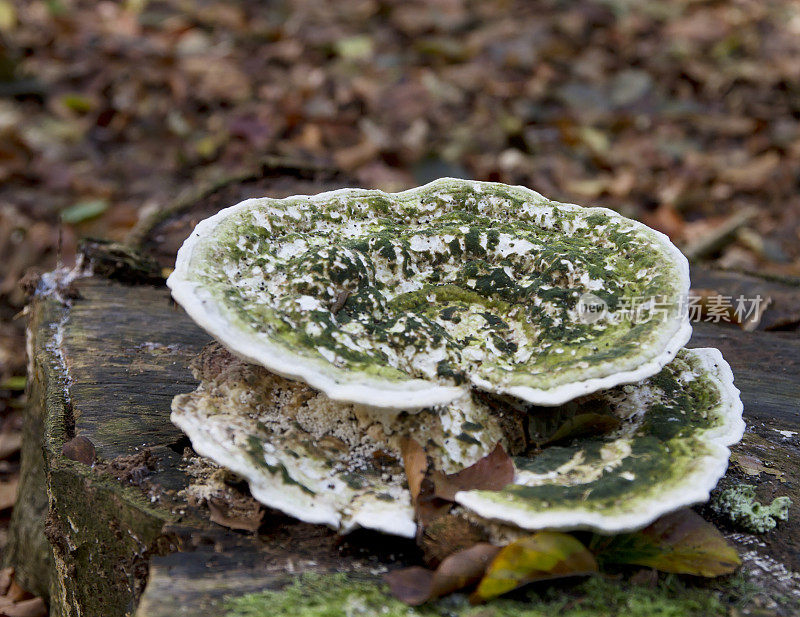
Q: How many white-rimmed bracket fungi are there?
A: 3